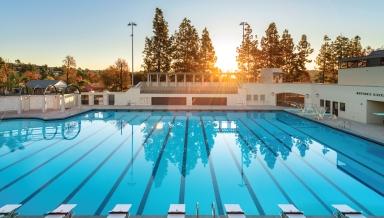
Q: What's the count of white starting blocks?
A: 7